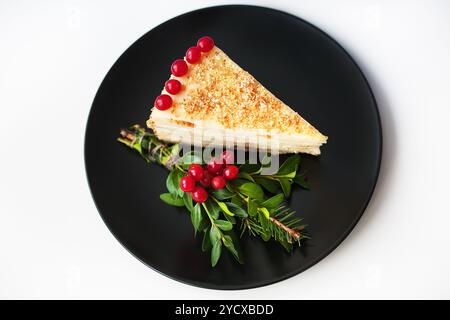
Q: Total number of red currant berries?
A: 13